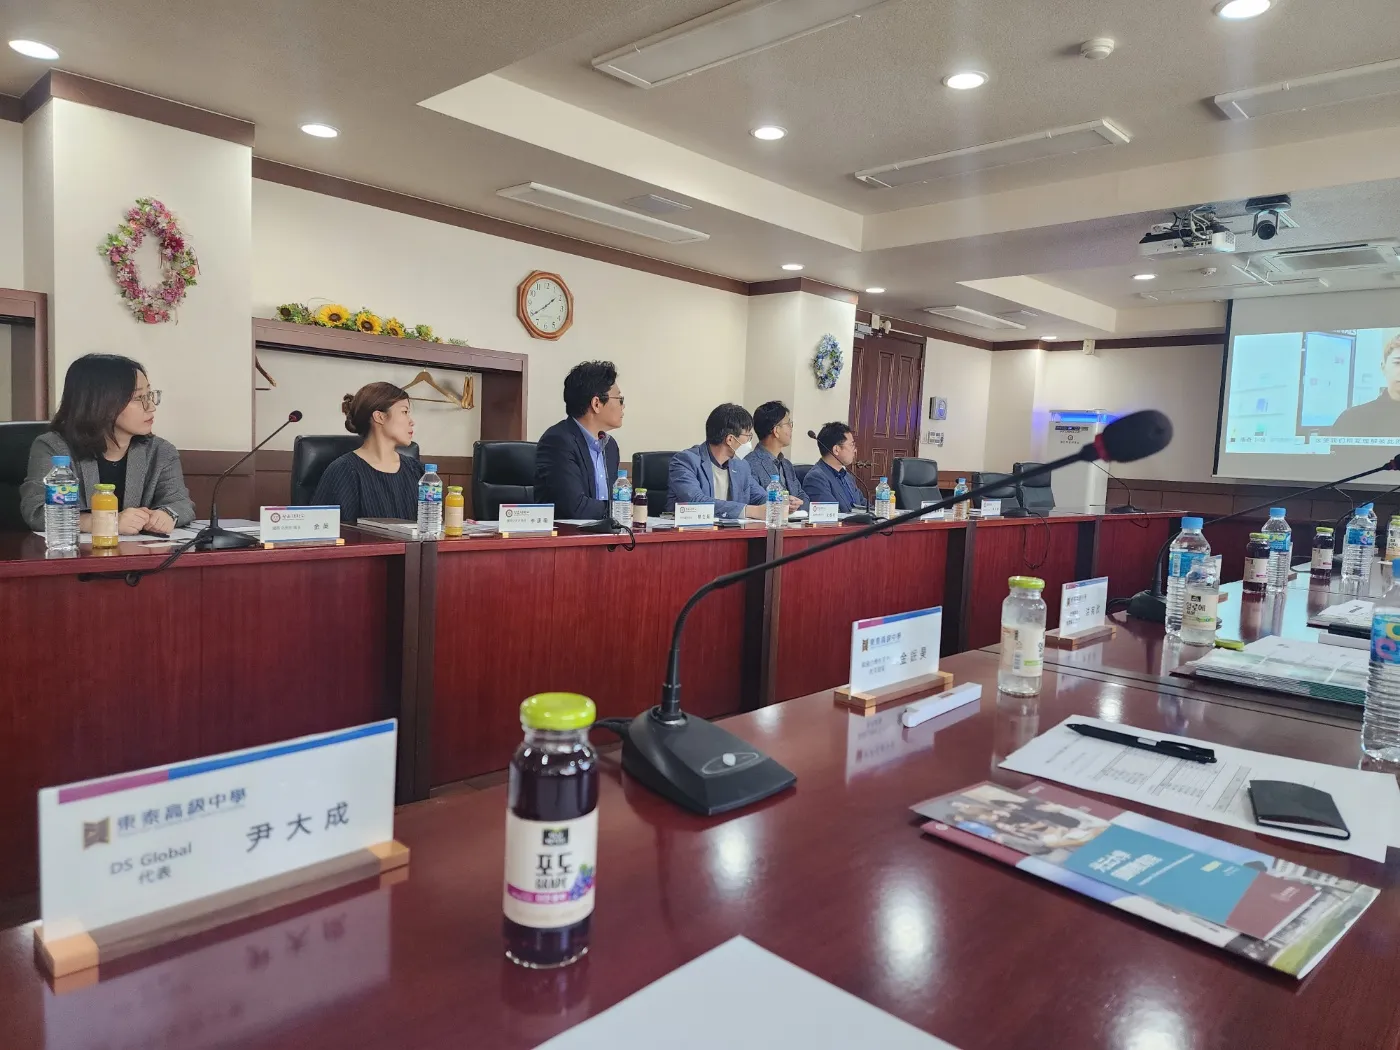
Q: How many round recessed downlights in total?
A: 9